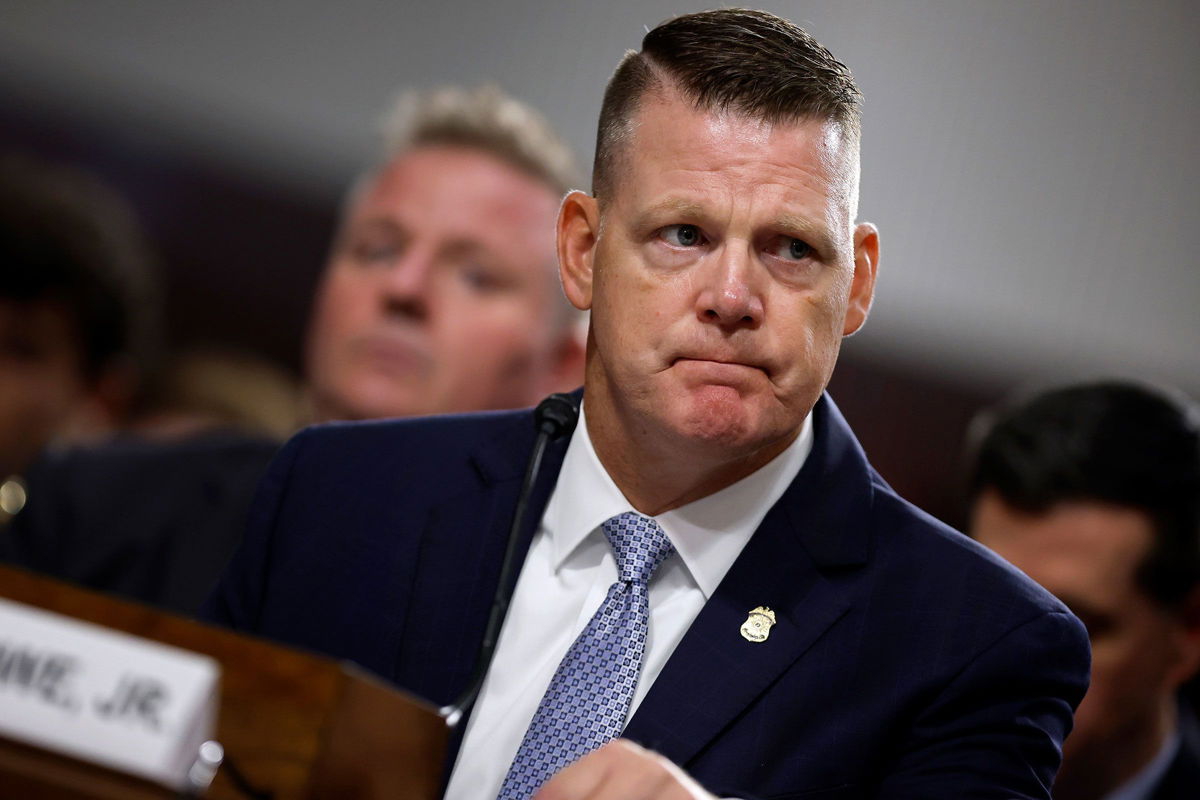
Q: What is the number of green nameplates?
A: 0